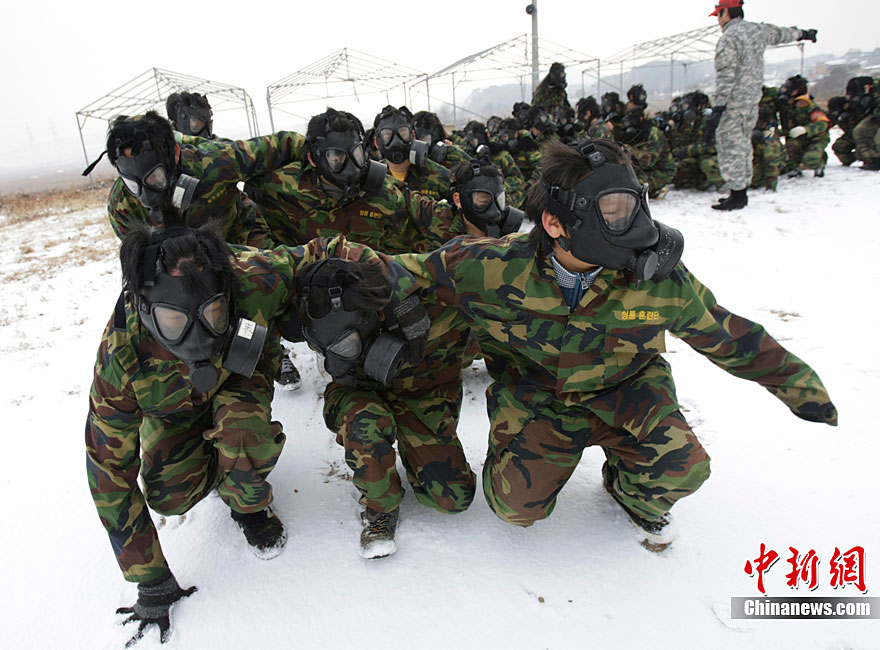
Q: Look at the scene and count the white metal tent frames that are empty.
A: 4